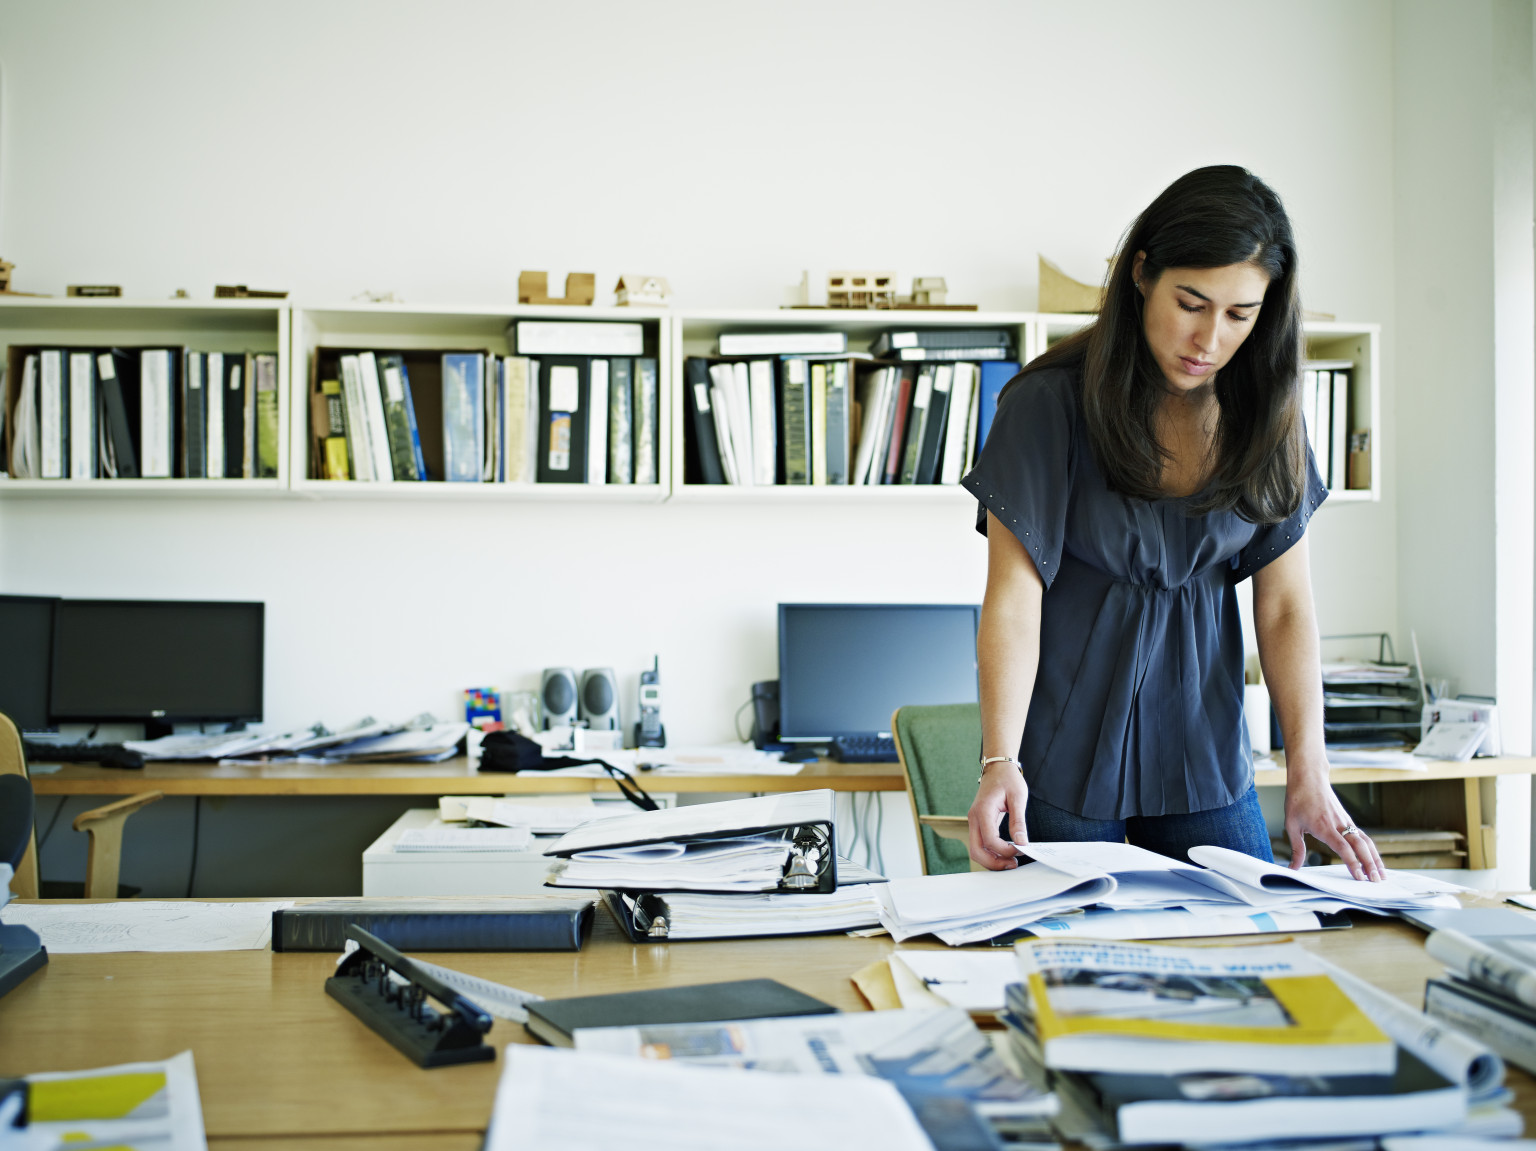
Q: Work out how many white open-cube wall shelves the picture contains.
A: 4